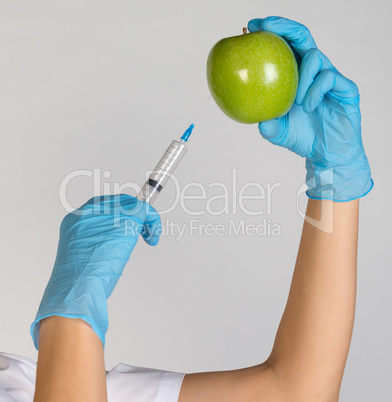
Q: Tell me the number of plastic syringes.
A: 1